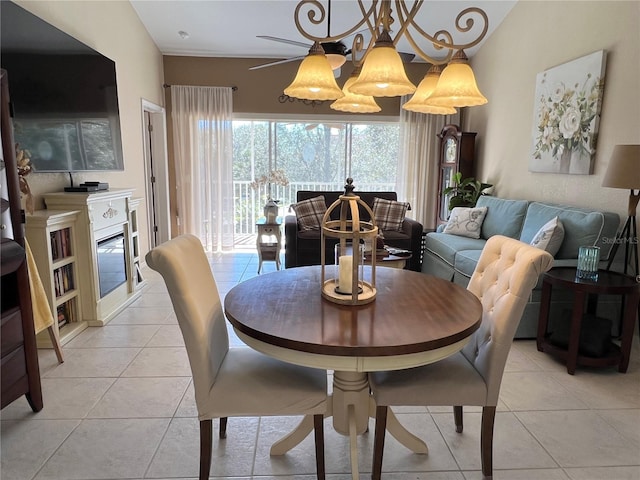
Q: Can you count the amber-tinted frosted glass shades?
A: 5